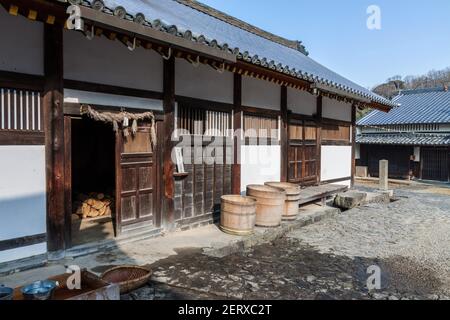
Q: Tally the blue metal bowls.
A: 2